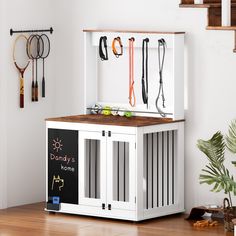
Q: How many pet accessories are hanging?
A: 5